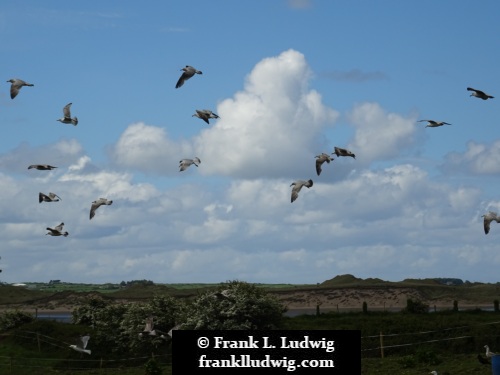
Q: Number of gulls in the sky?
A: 15